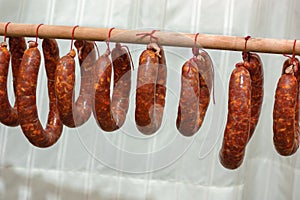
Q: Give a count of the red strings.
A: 8